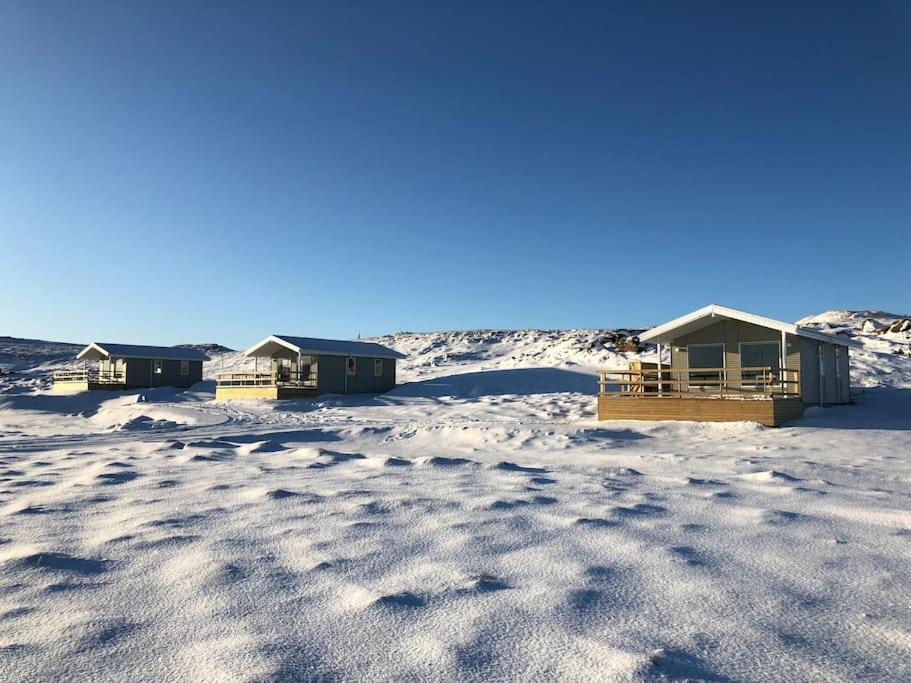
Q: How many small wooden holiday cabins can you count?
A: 3